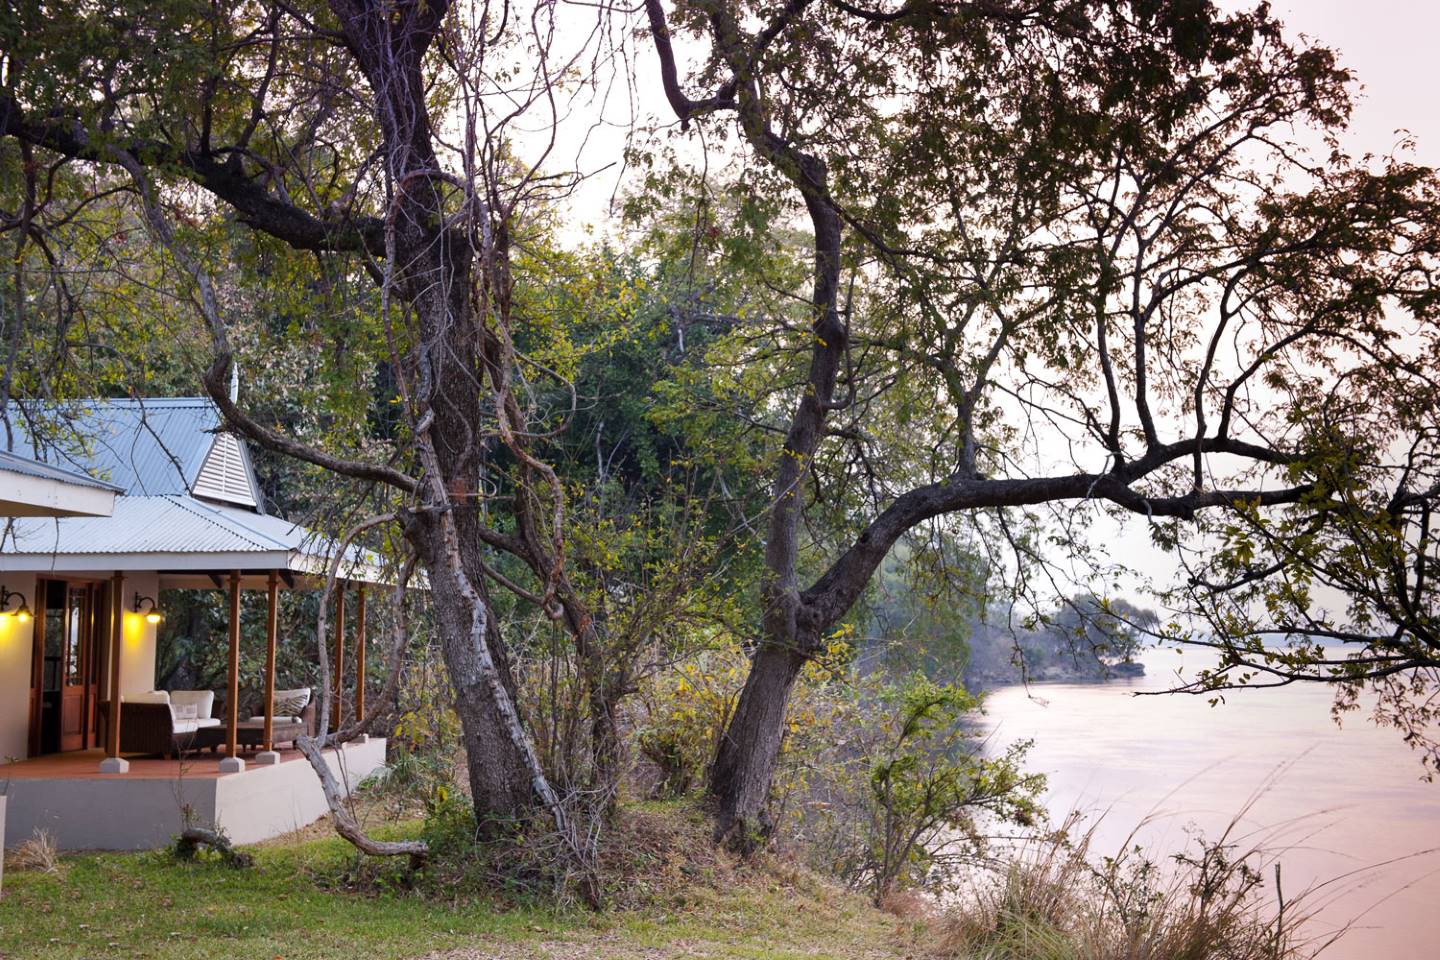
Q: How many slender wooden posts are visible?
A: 5